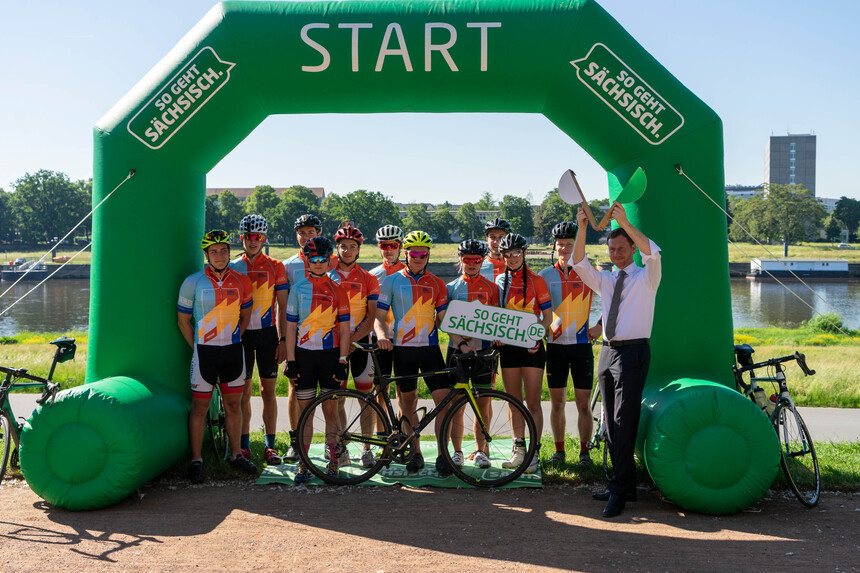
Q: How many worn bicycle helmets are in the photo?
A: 11